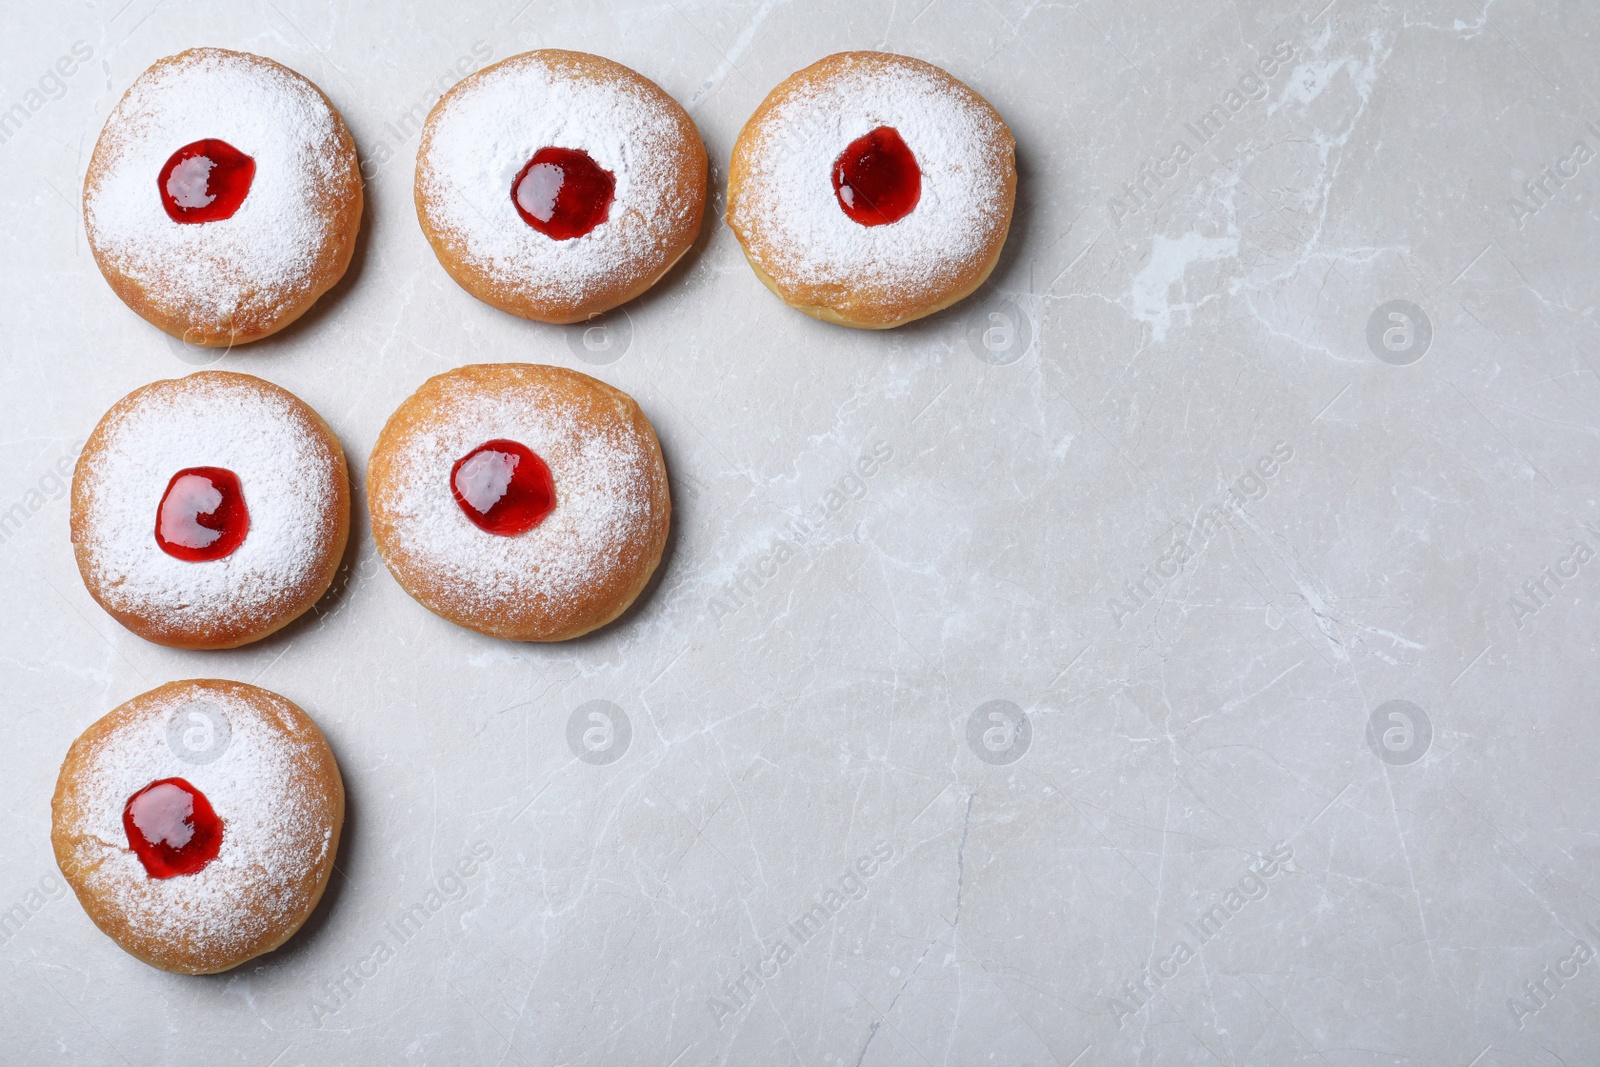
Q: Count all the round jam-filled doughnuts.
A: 6